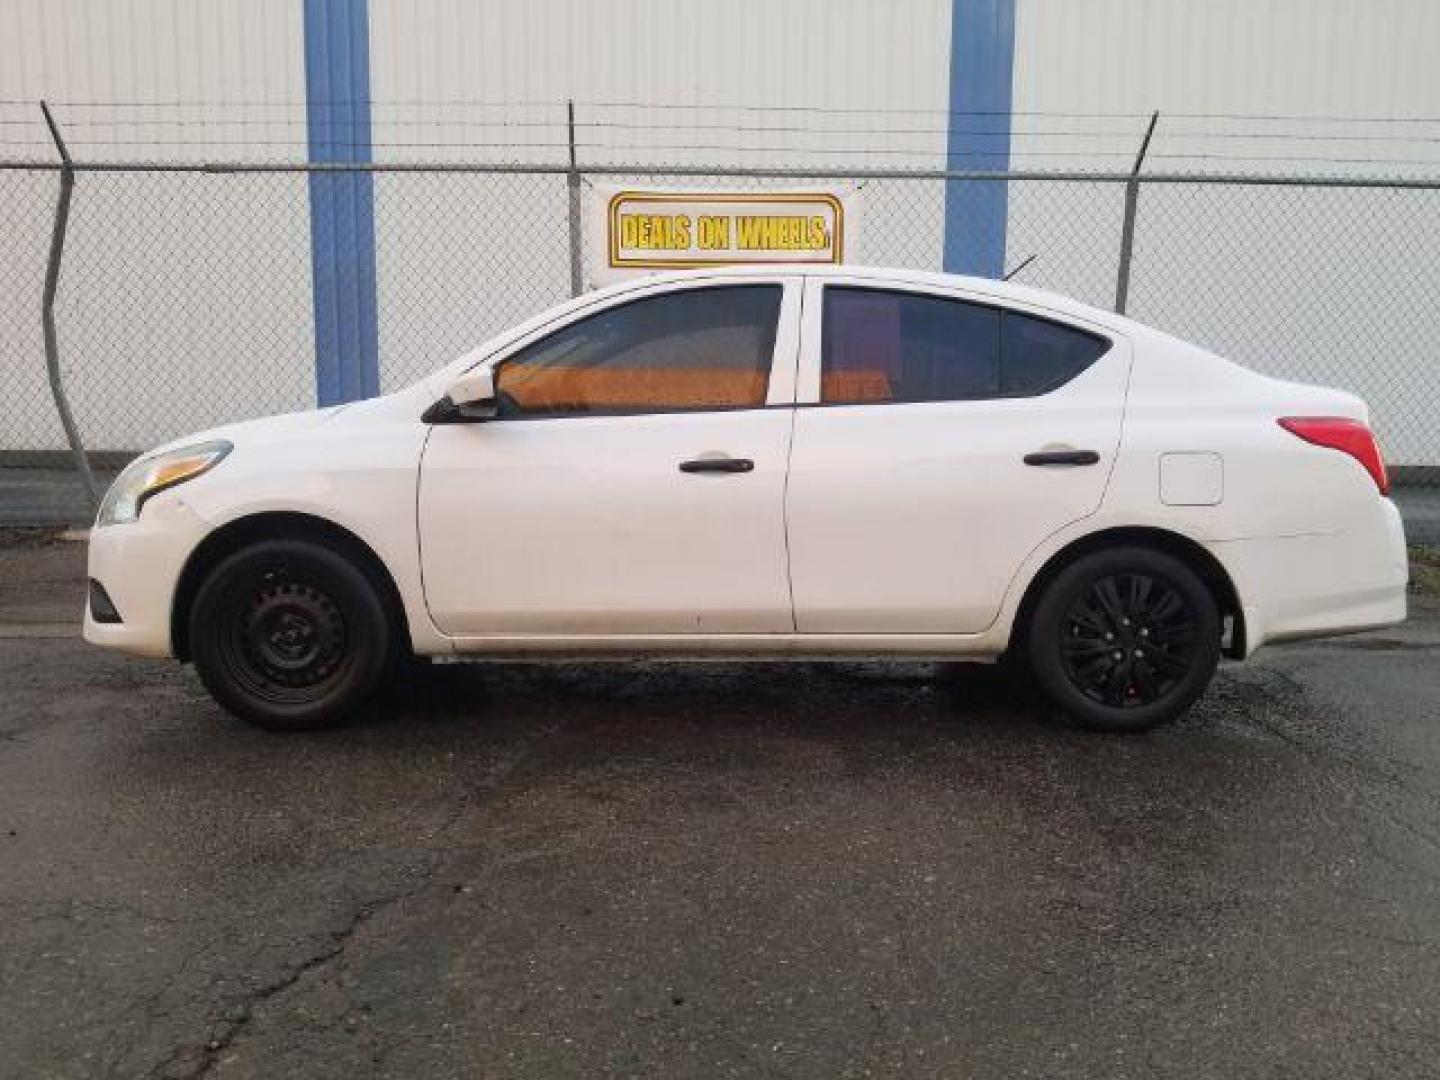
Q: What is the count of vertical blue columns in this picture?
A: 2